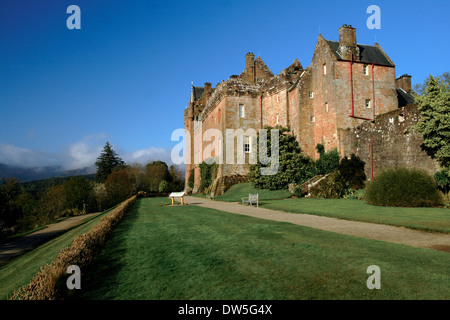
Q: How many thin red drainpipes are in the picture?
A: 4